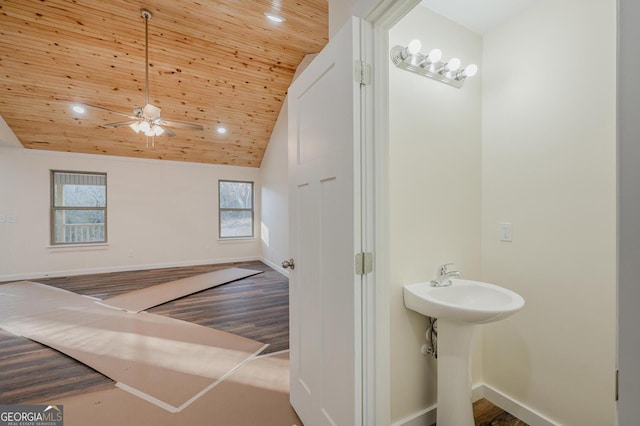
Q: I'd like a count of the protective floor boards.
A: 3